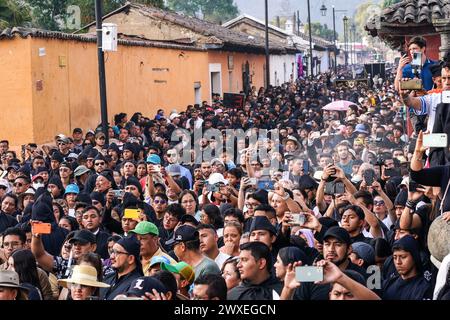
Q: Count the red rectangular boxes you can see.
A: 0